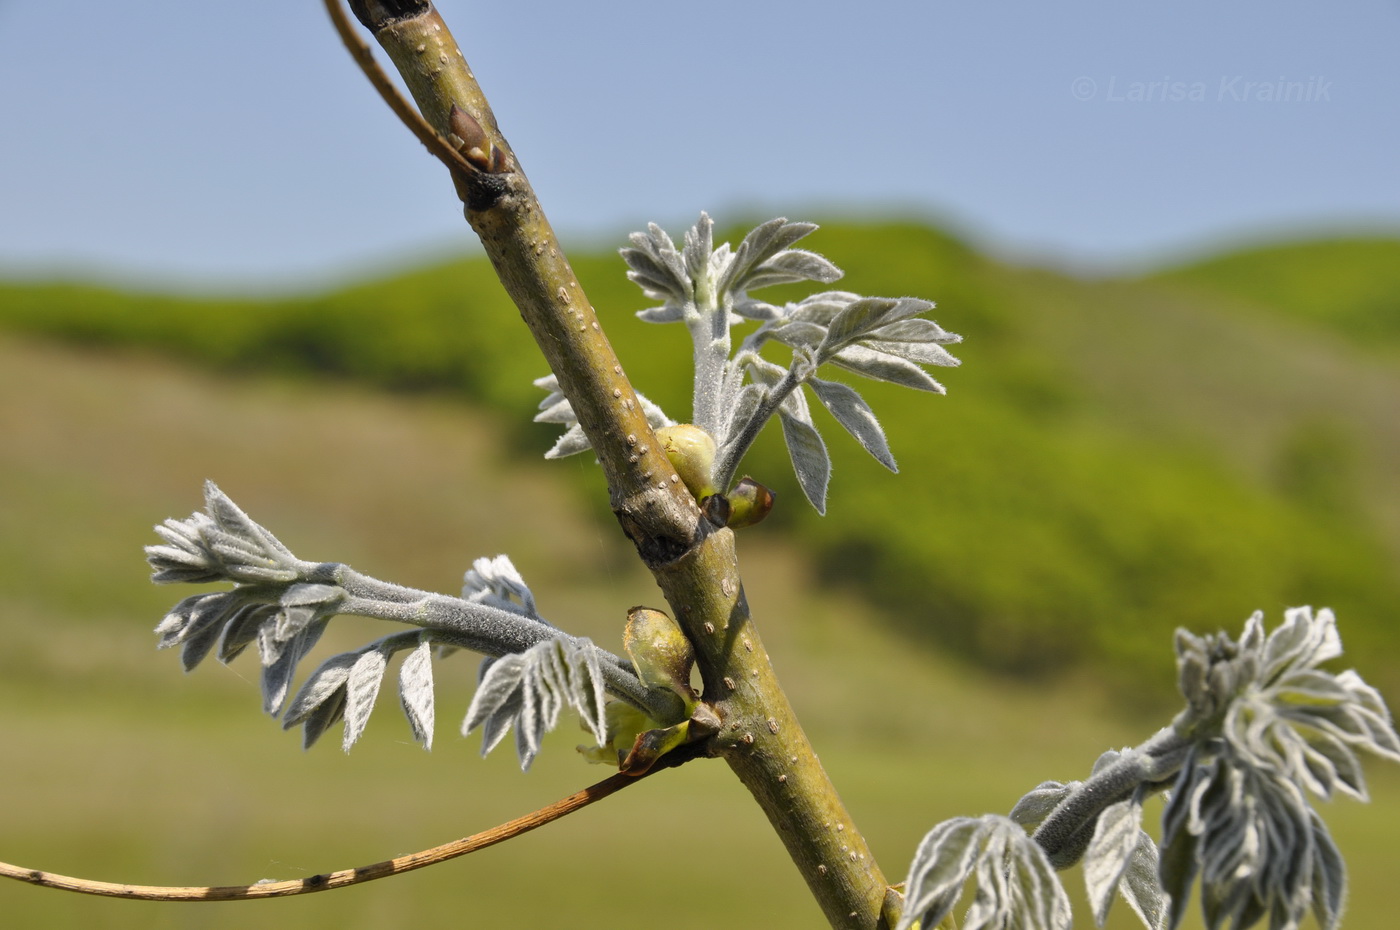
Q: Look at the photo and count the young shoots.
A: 3